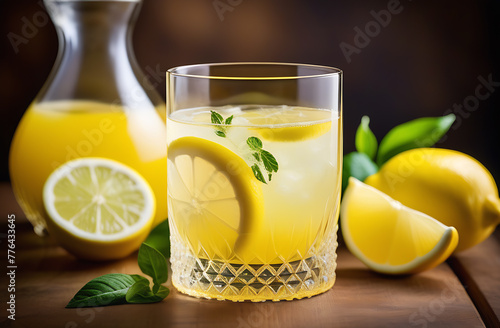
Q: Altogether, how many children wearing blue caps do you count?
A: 0